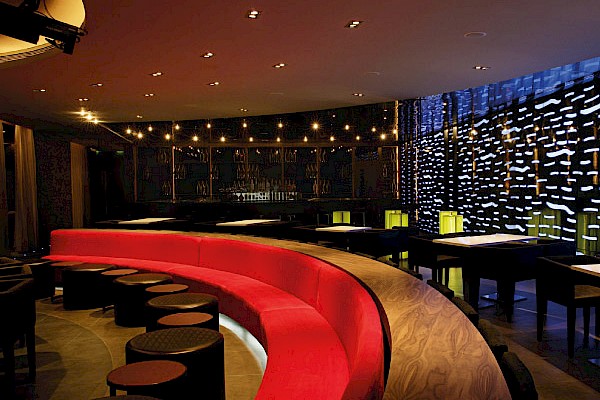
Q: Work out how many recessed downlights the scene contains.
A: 14